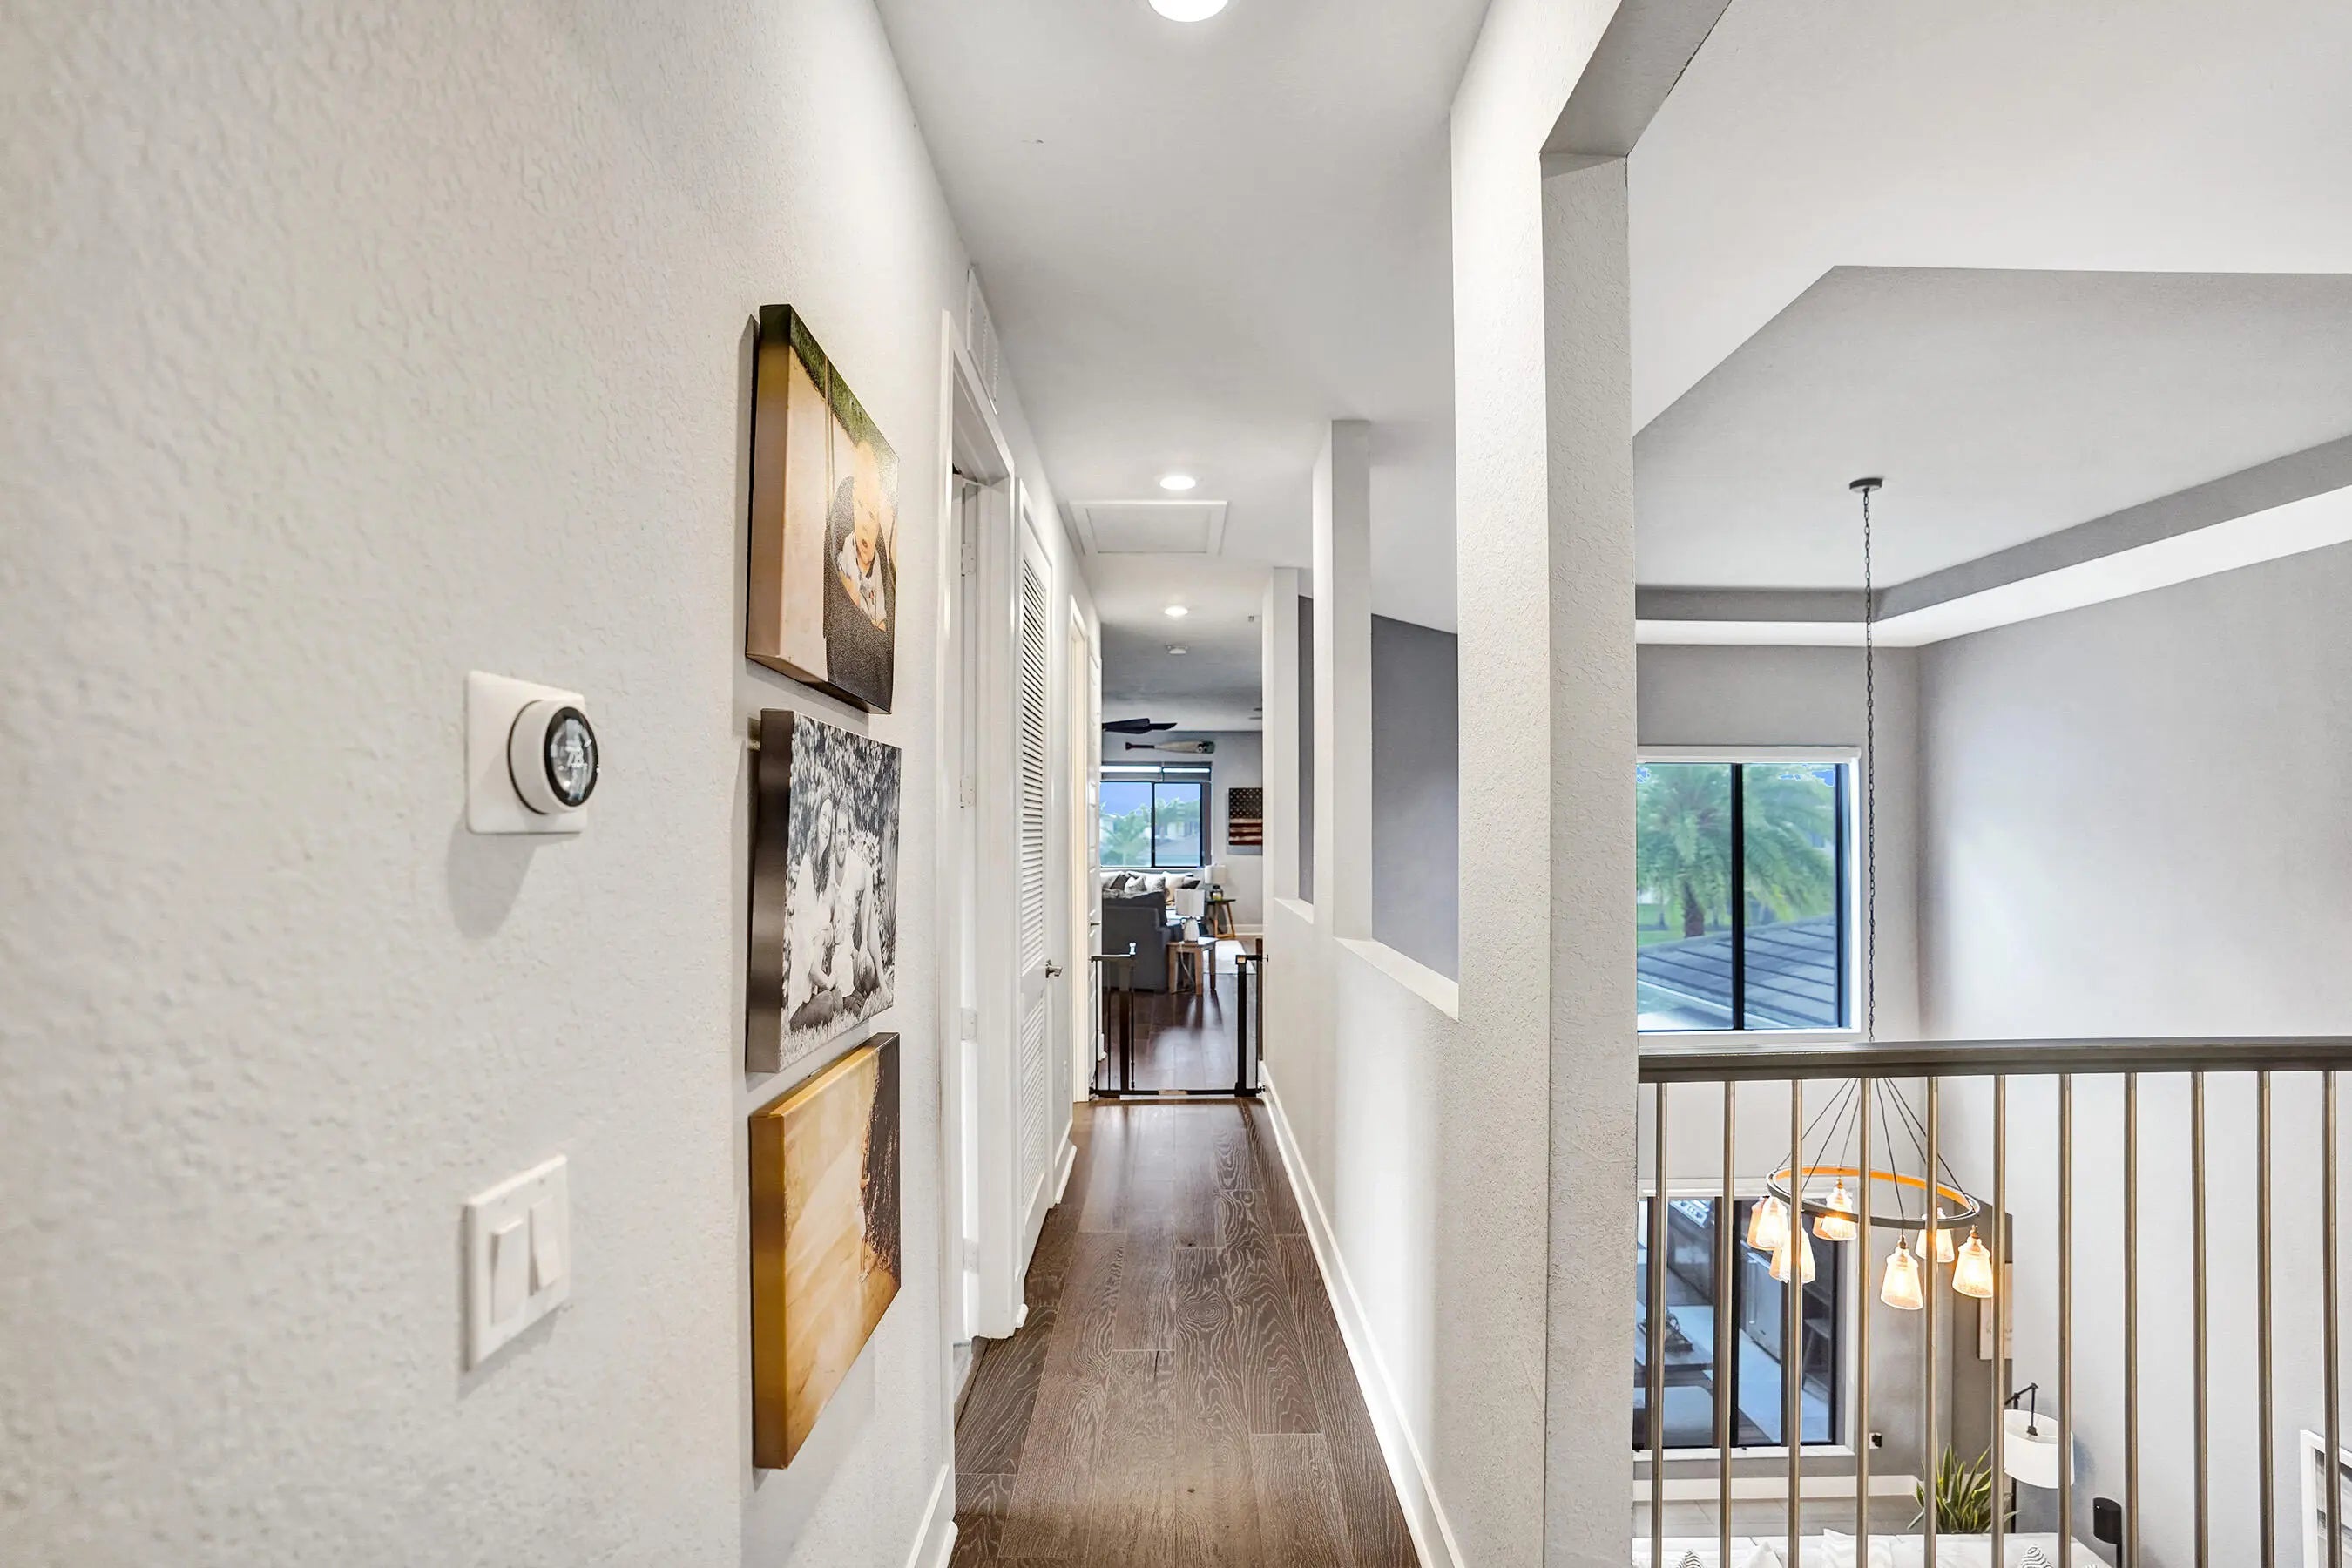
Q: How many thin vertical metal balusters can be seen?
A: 11